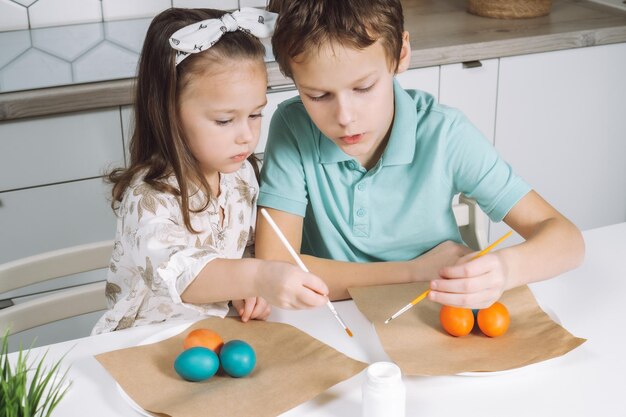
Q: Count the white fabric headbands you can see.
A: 1